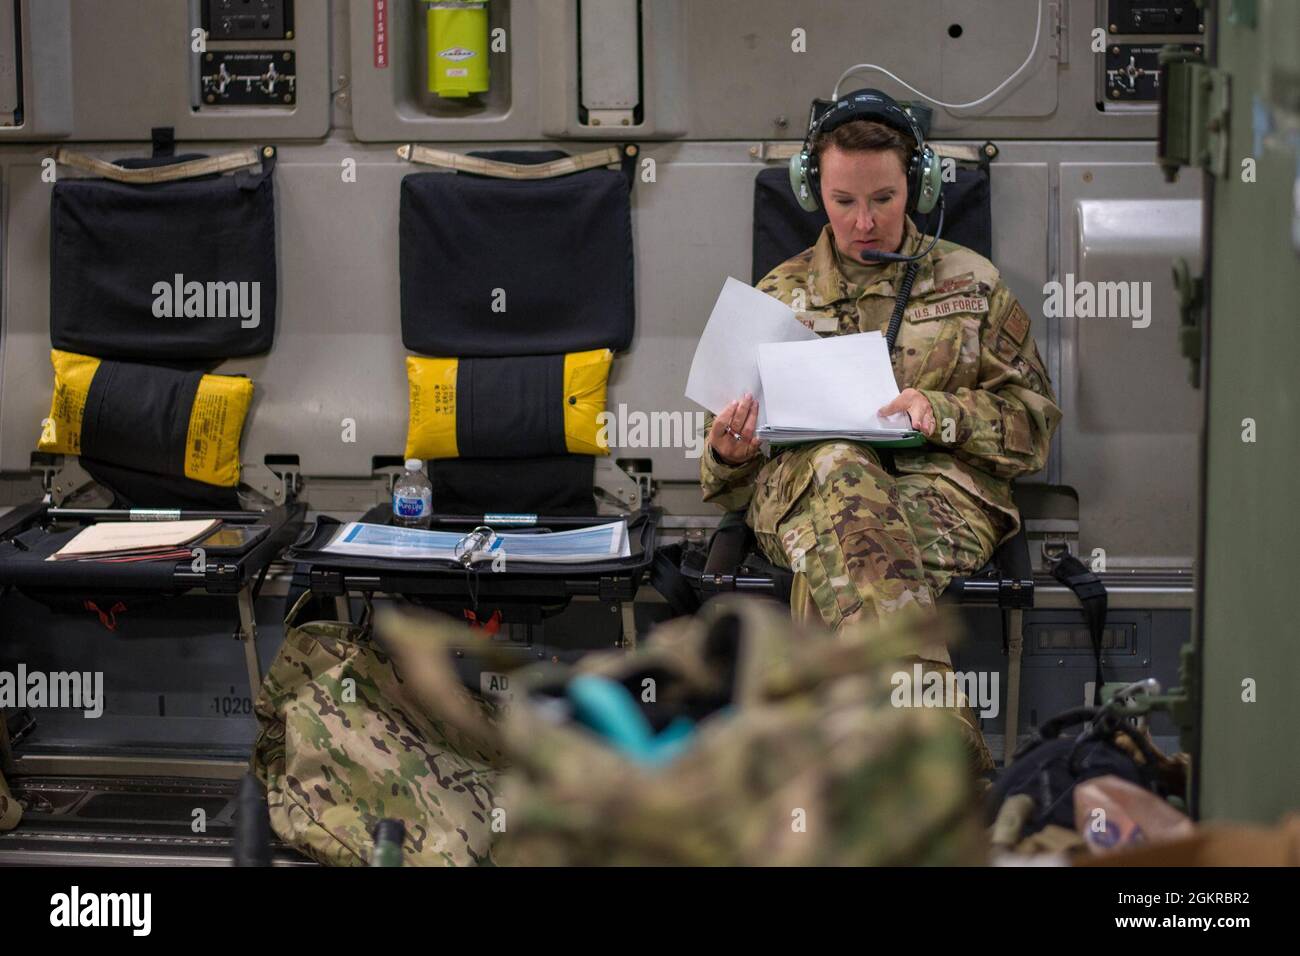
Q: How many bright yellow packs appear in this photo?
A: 2